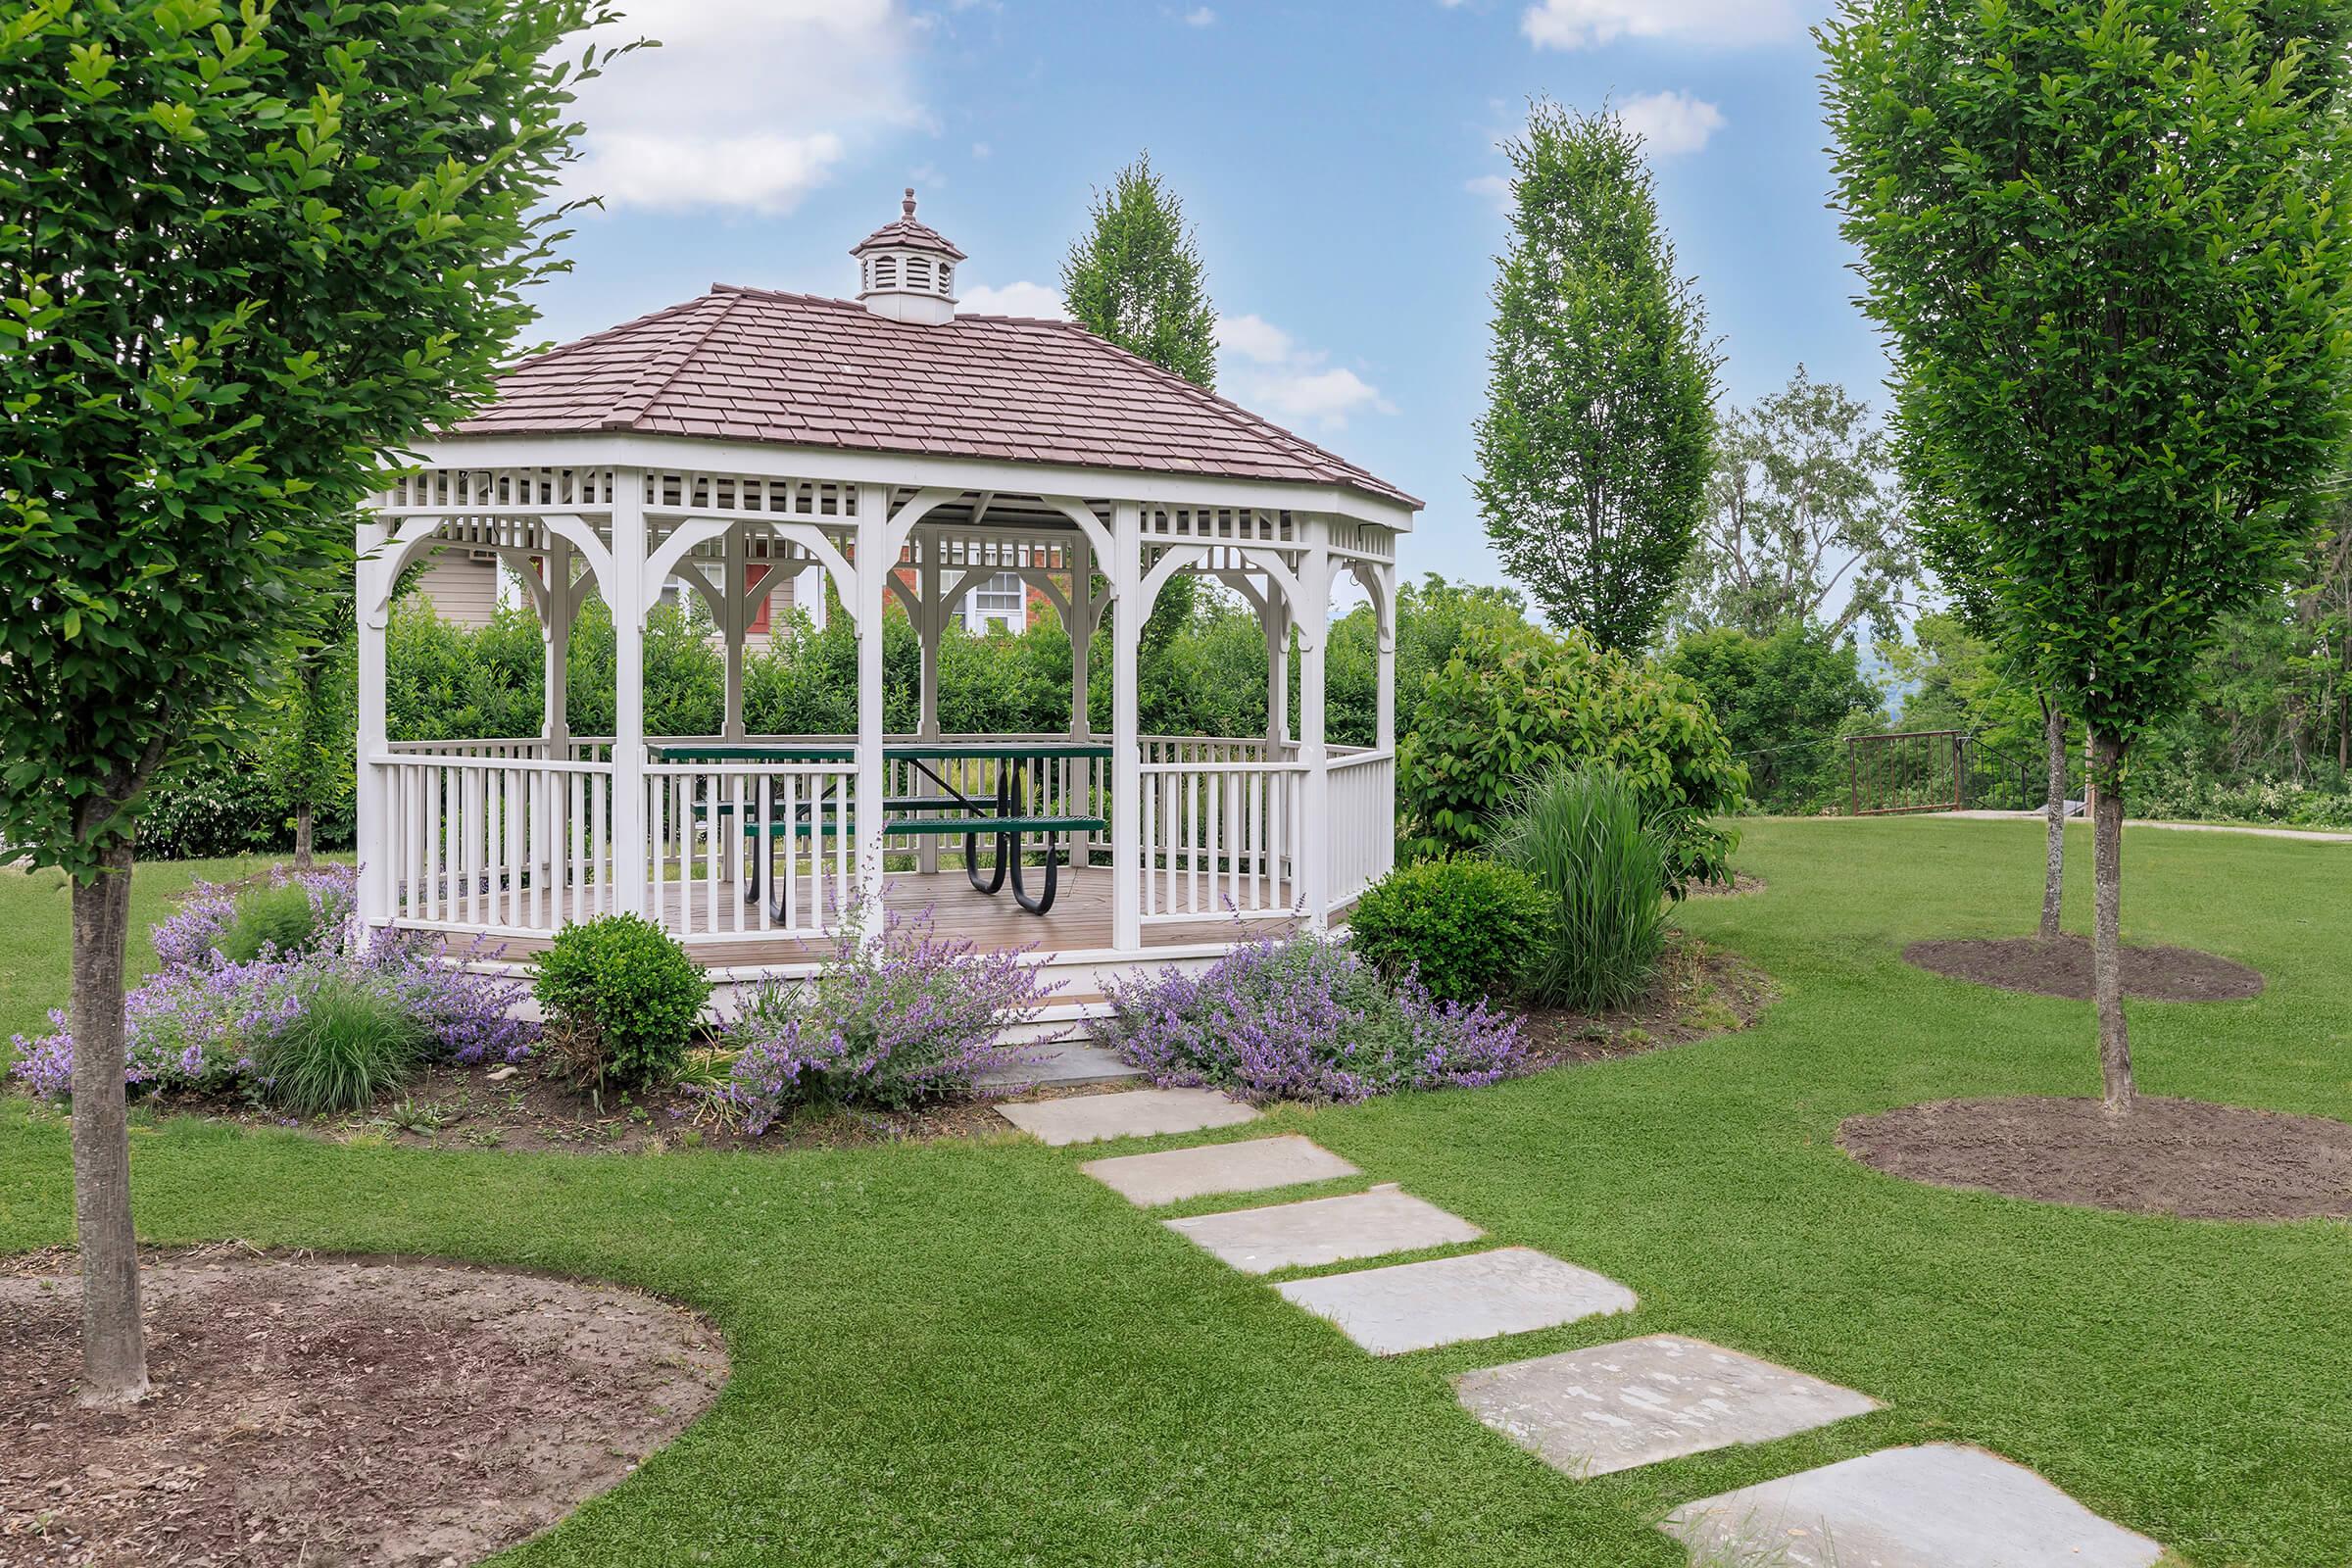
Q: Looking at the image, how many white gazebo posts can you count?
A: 11